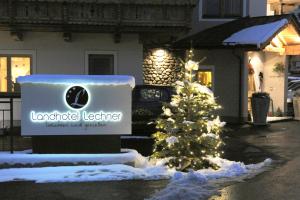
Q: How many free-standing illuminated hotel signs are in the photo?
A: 1